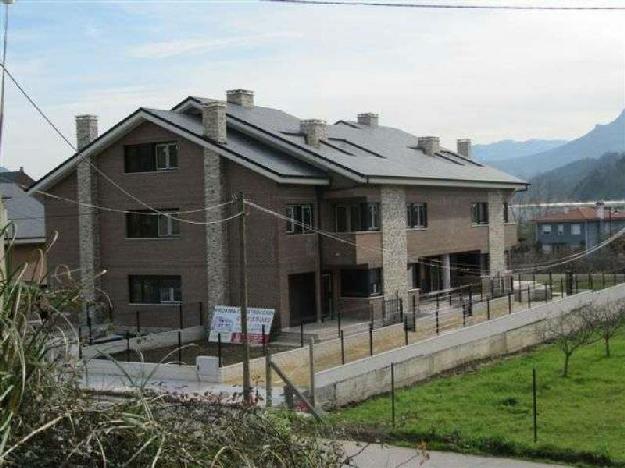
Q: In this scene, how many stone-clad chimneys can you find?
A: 7